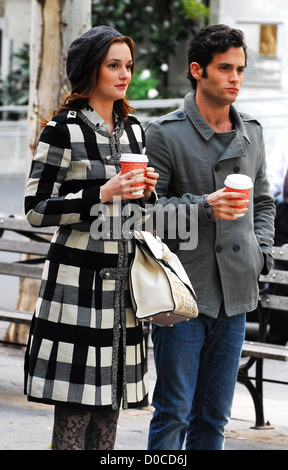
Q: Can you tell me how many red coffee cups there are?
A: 2